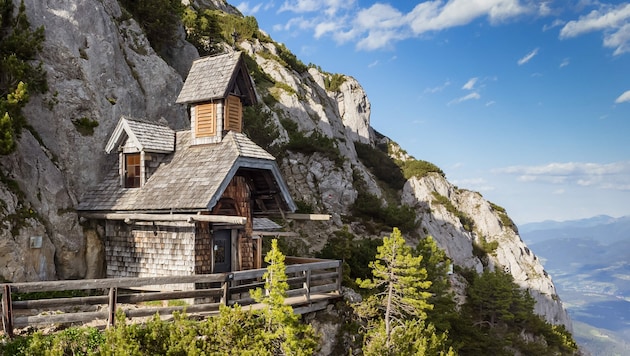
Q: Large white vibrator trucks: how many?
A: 0